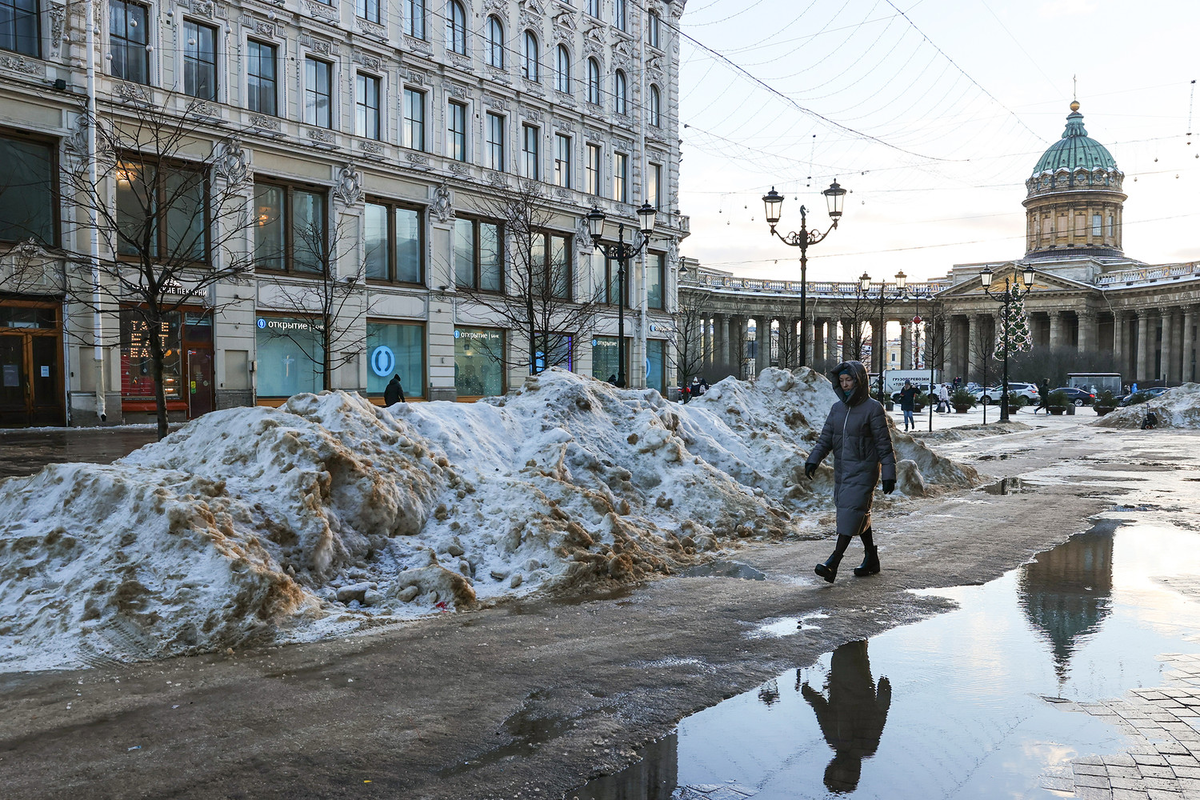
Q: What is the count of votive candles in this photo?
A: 0